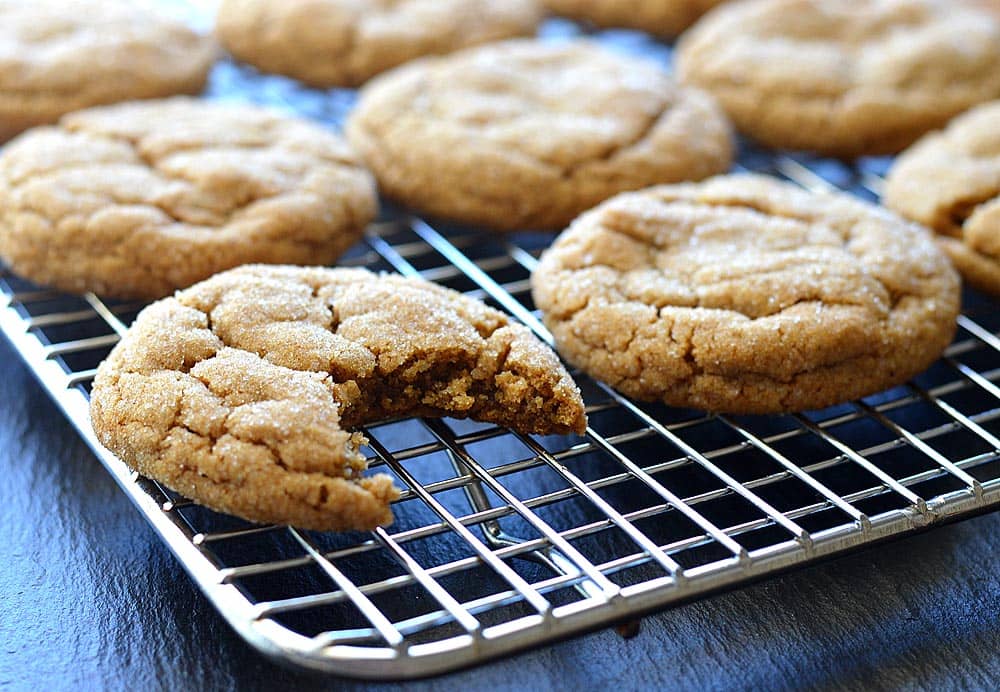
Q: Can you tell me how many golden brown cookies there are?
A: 9